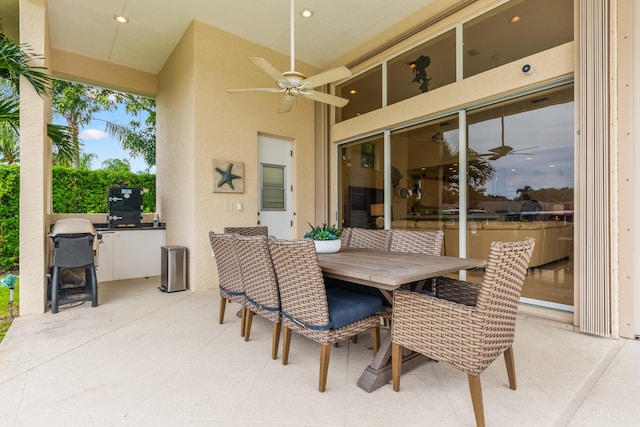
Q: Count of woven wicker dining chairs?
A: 8